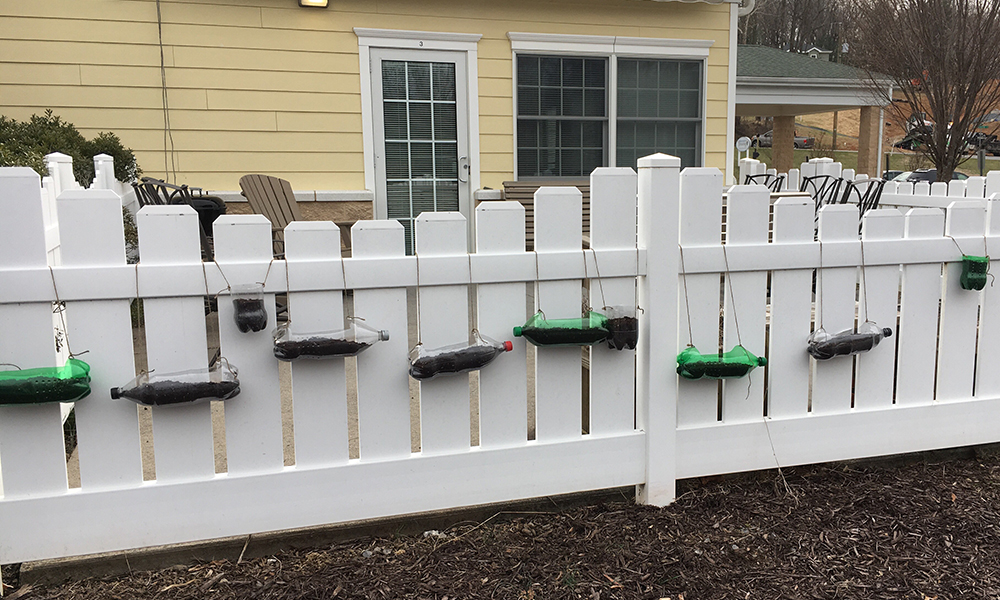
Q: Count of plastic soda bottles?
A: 10